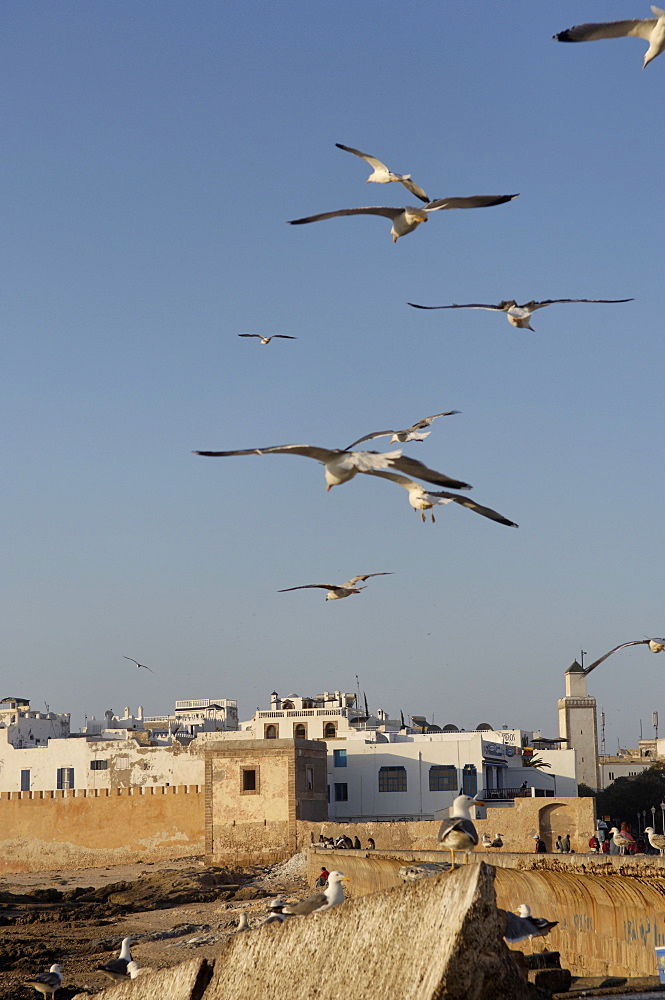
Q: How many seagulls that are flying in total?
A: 11